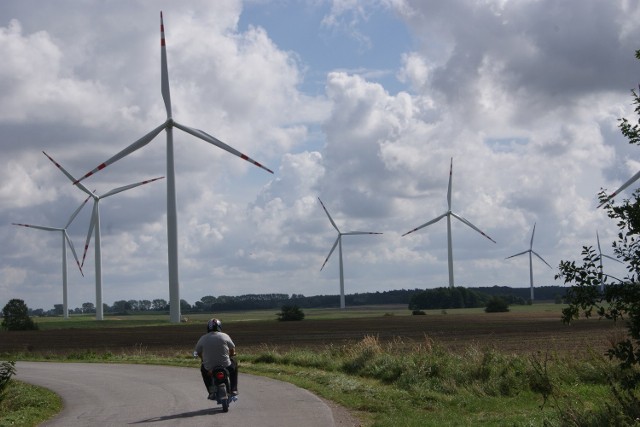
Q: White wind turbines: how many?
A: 8